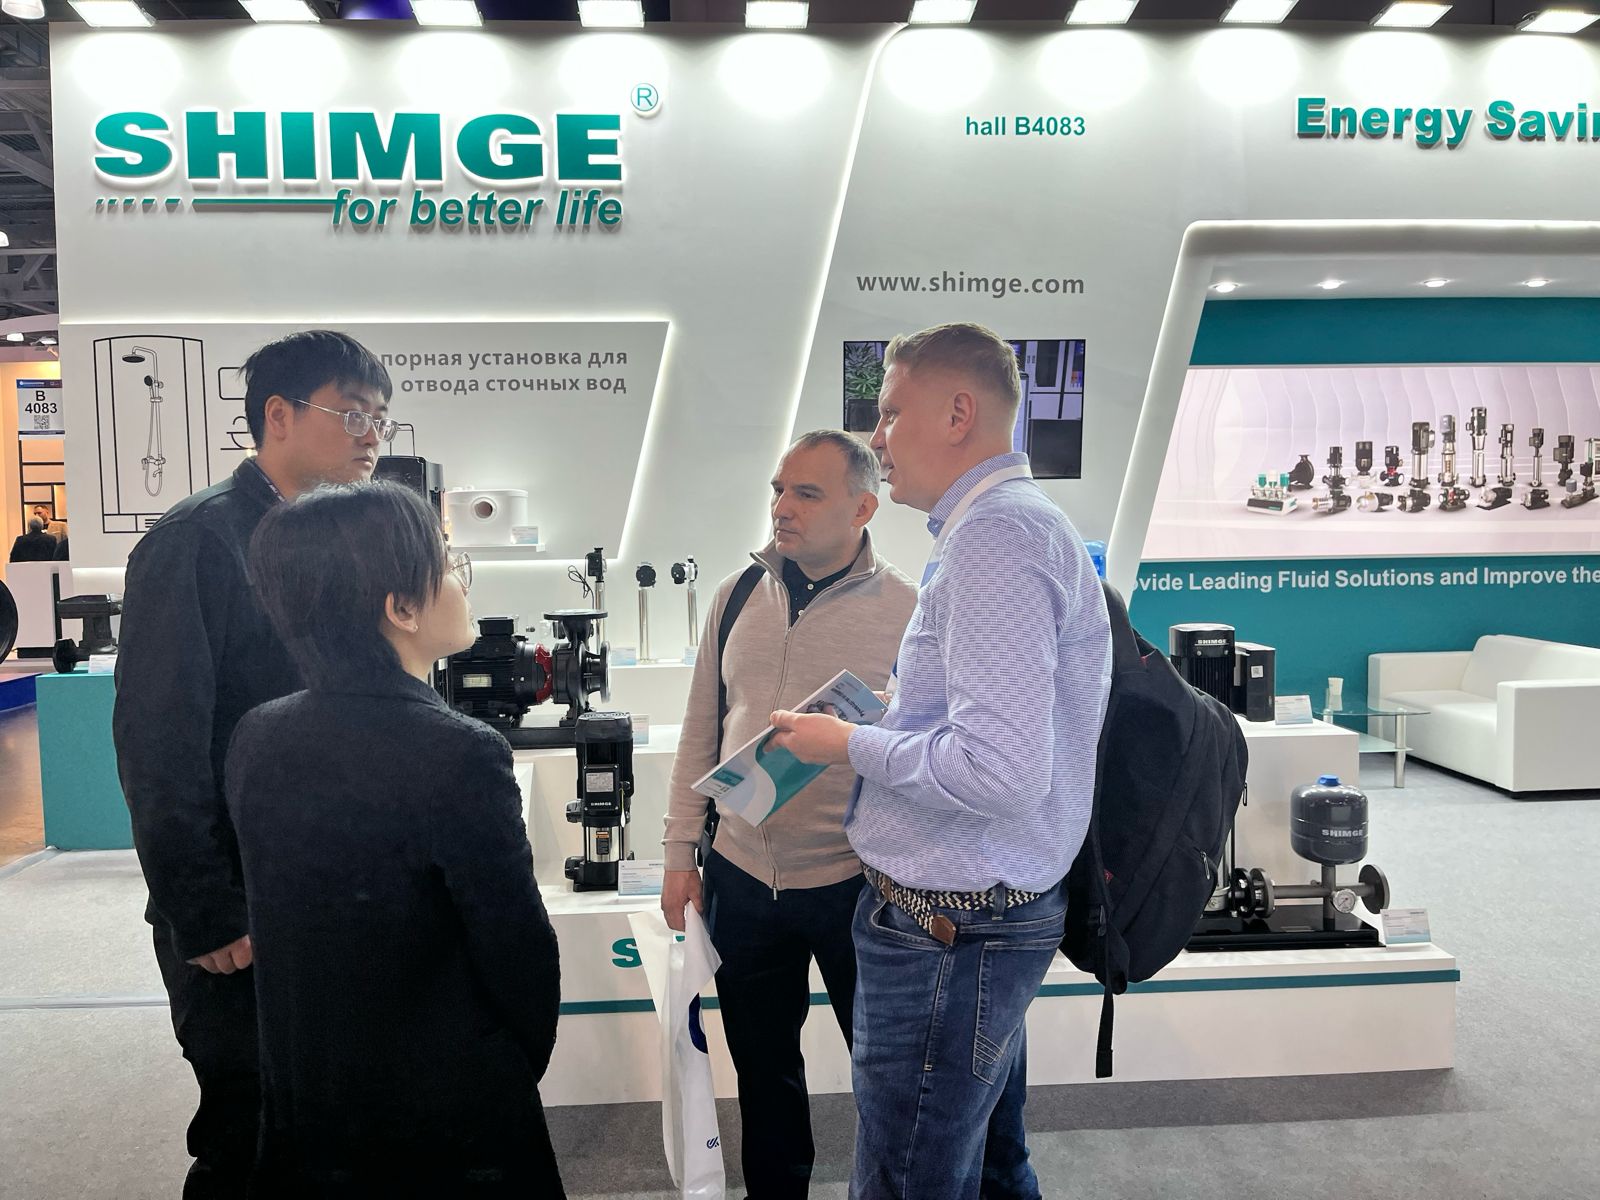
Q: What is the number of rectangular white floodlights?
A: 10